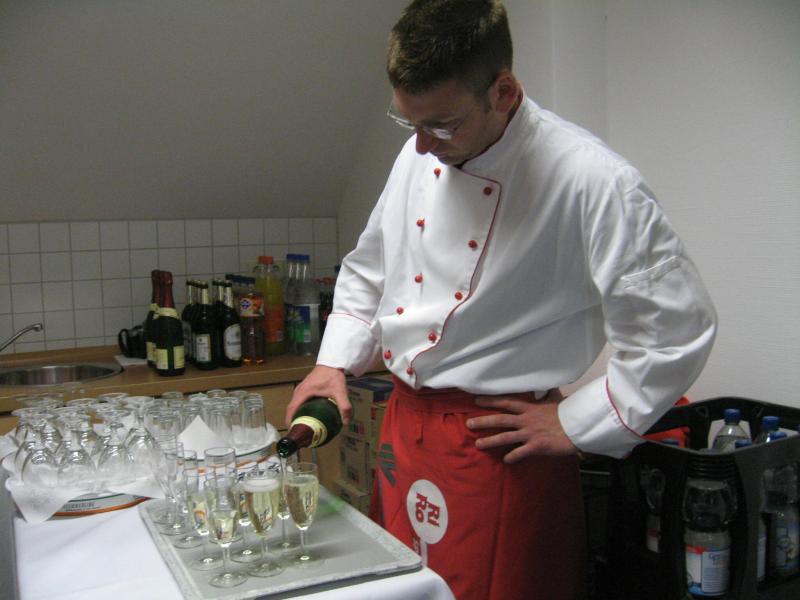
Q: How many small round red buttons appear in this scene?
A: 10